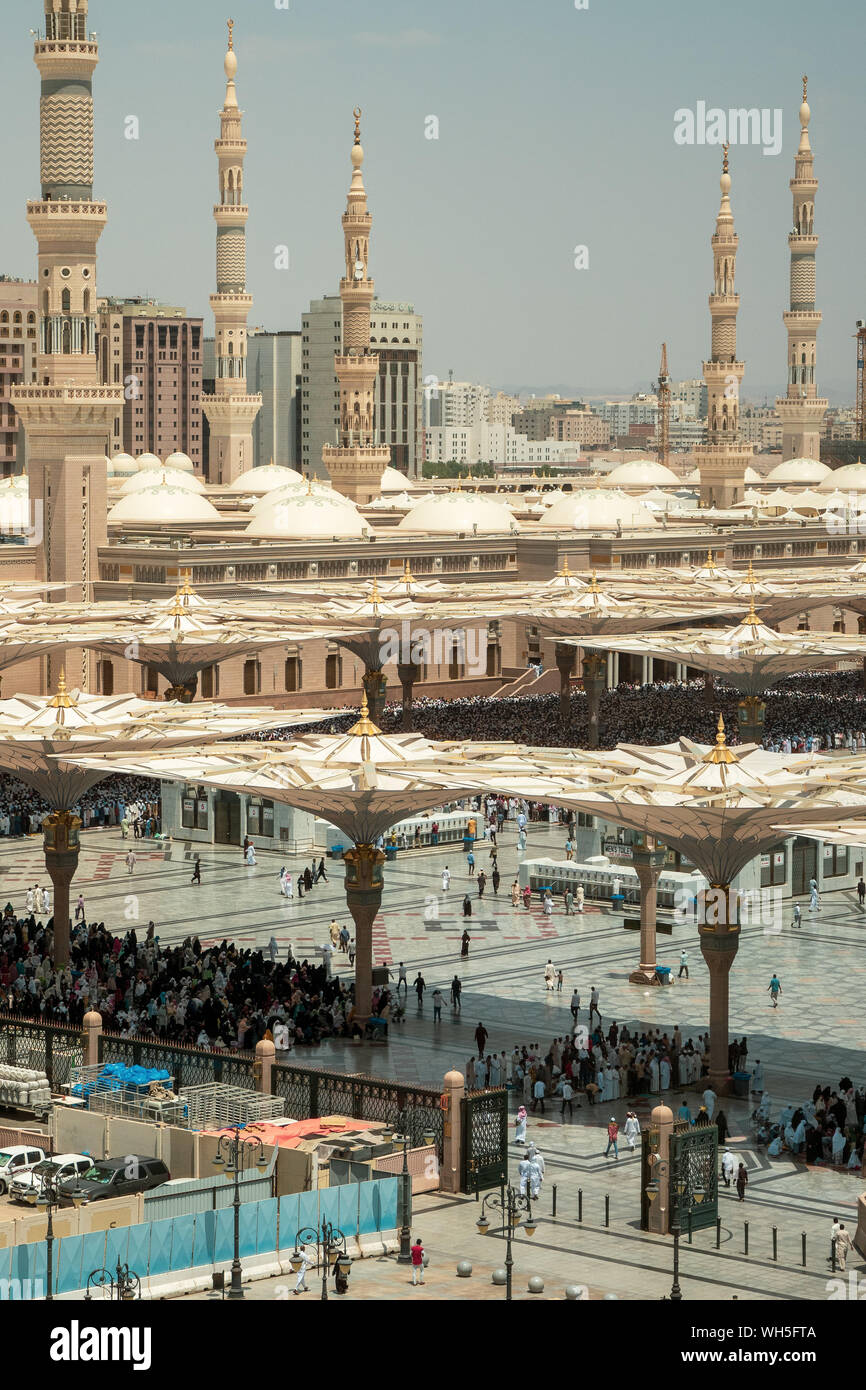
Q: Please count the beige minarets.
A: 5